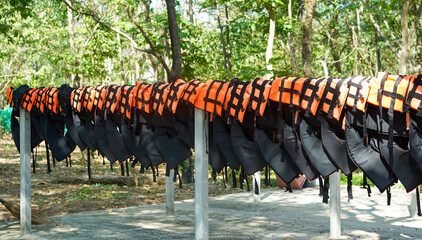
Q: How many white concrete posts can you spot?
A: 6